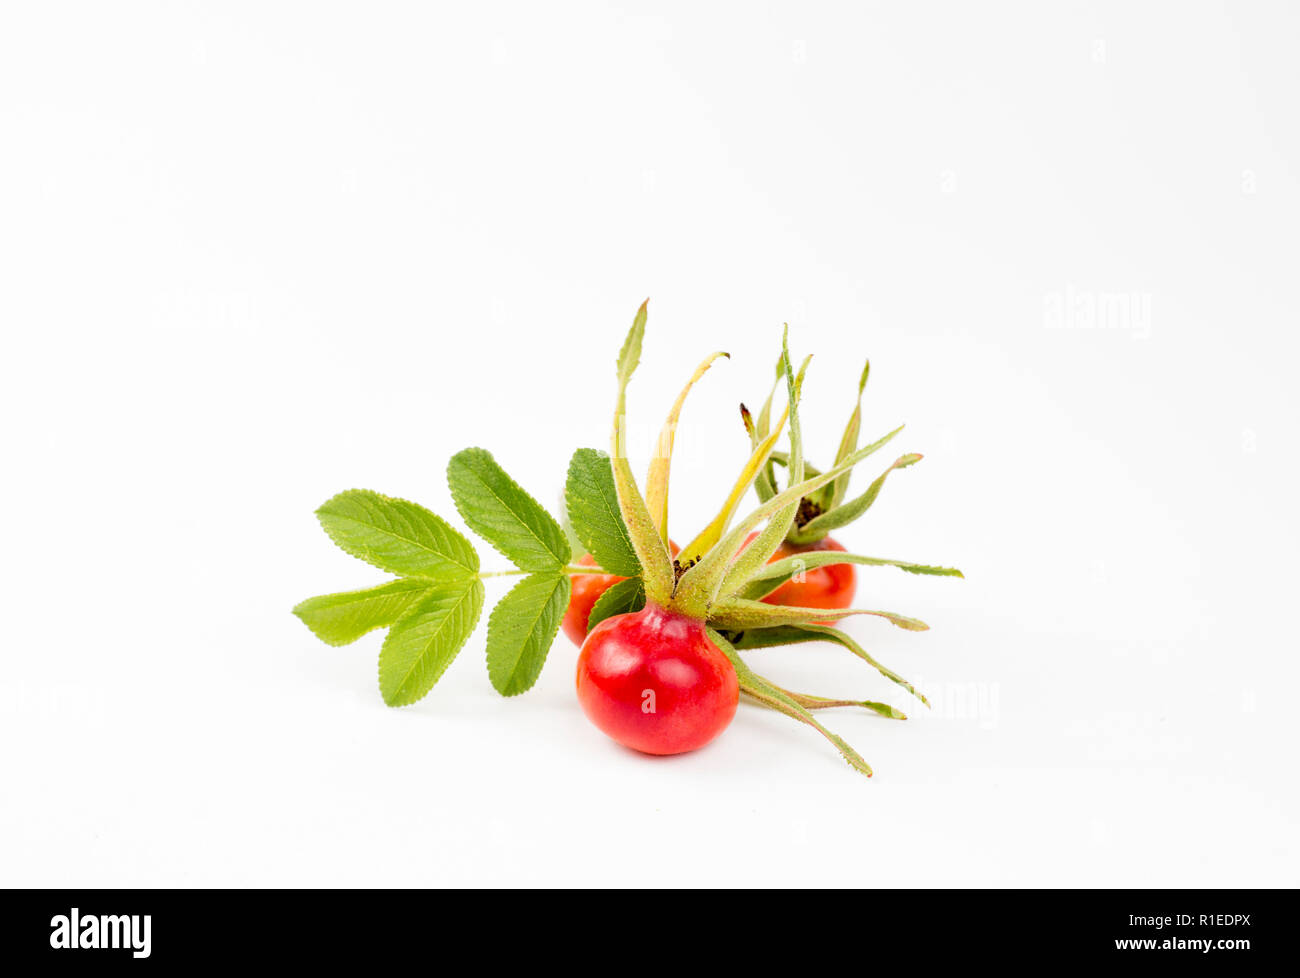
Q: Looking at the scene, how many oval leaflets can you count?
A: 7